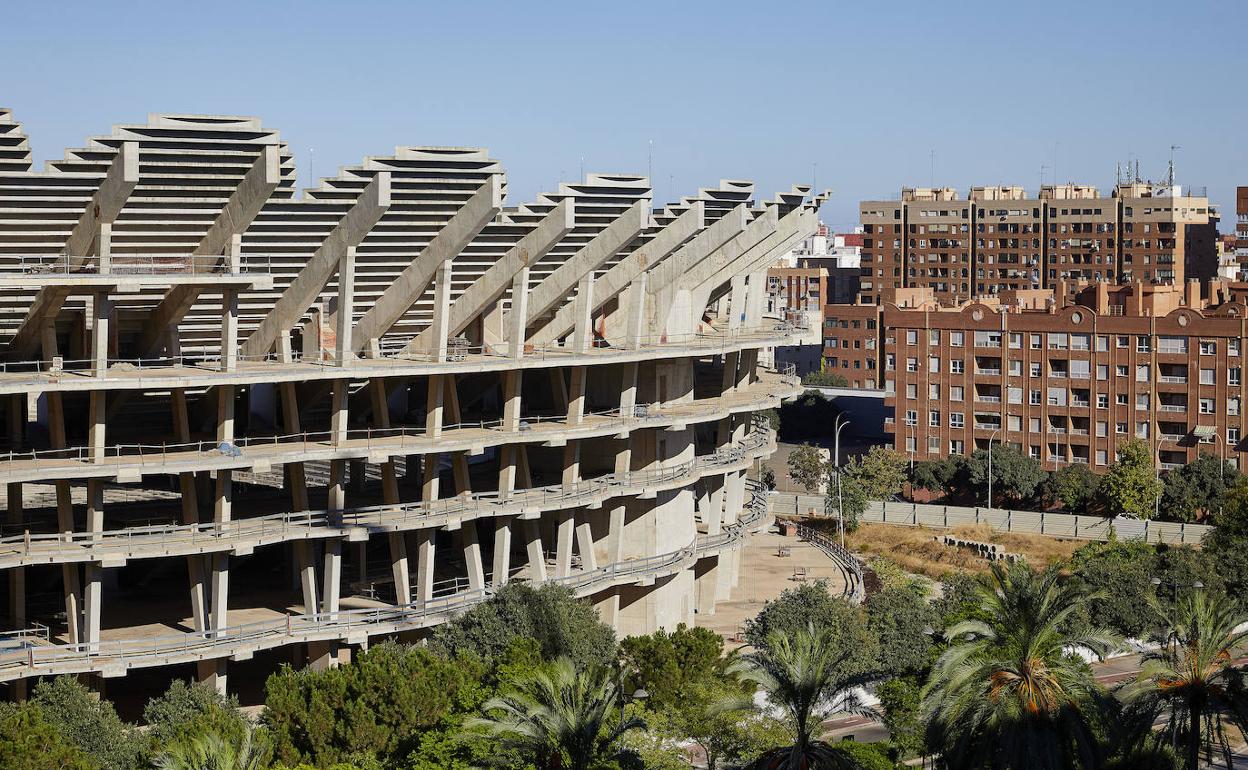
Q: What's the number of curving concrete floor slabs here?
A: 4